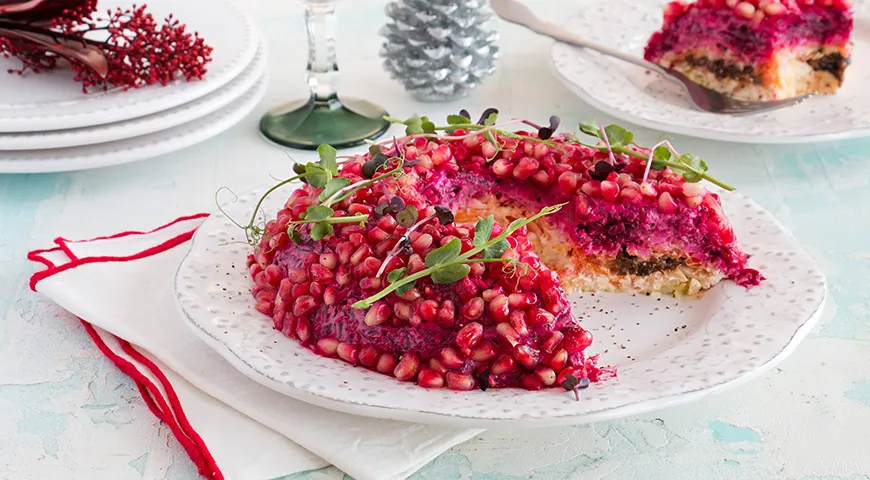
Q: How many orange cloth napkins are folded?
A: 0